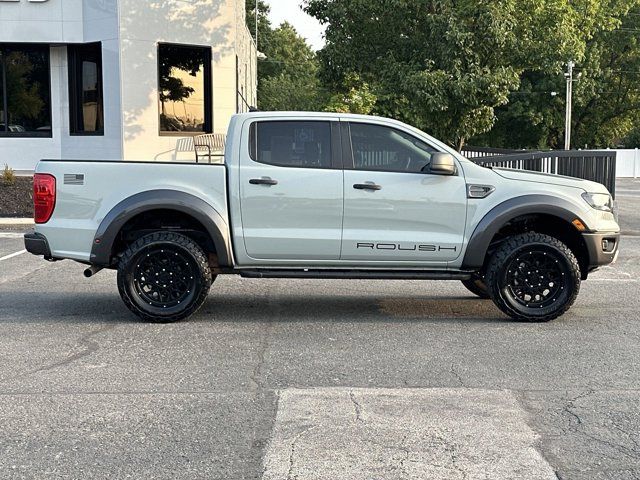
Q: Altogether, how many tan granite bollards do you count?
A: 0